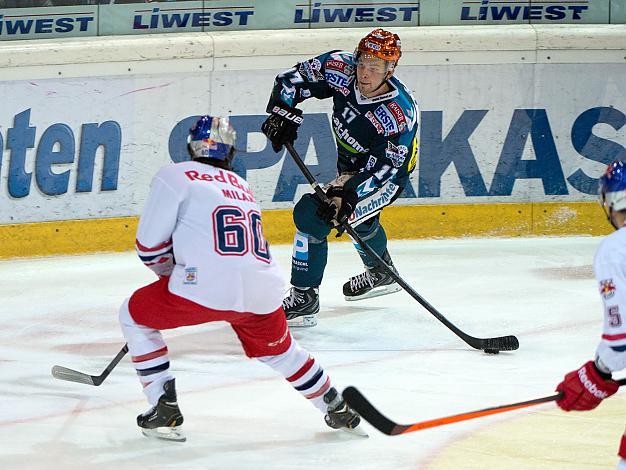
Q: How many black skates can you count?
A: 4